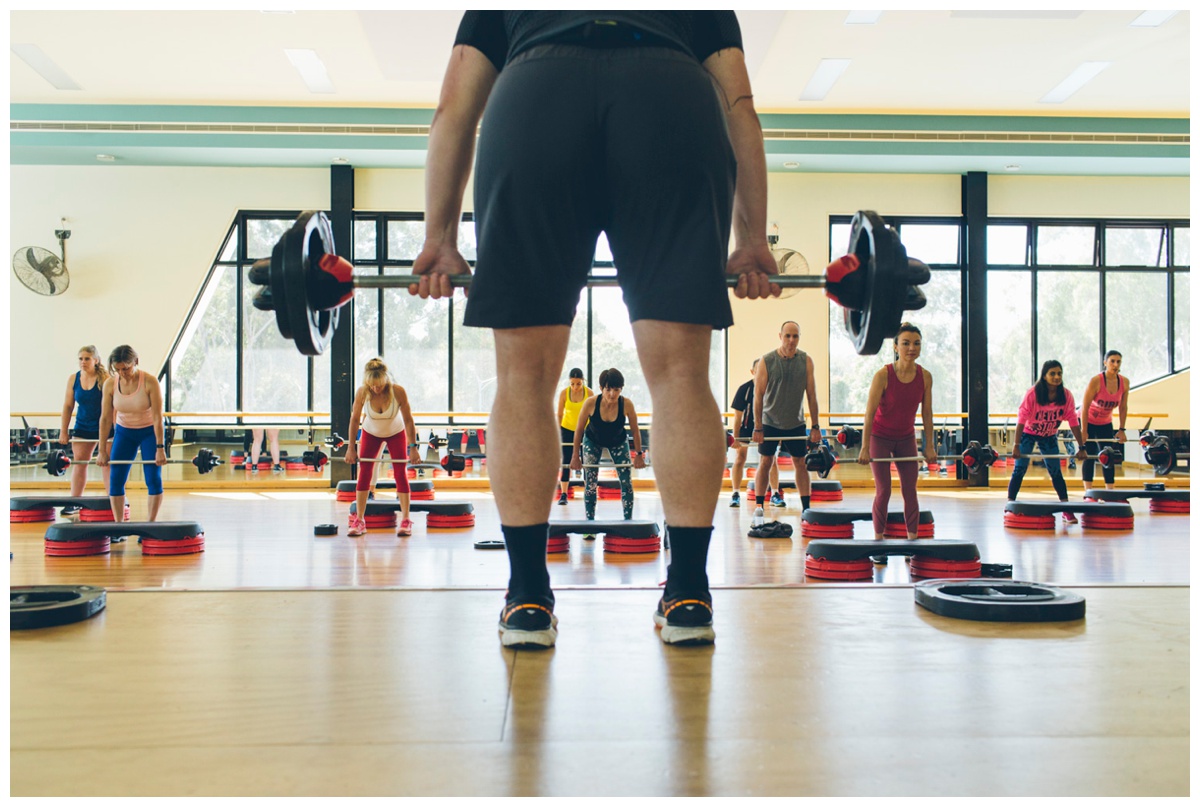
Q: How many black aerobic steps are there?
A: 11